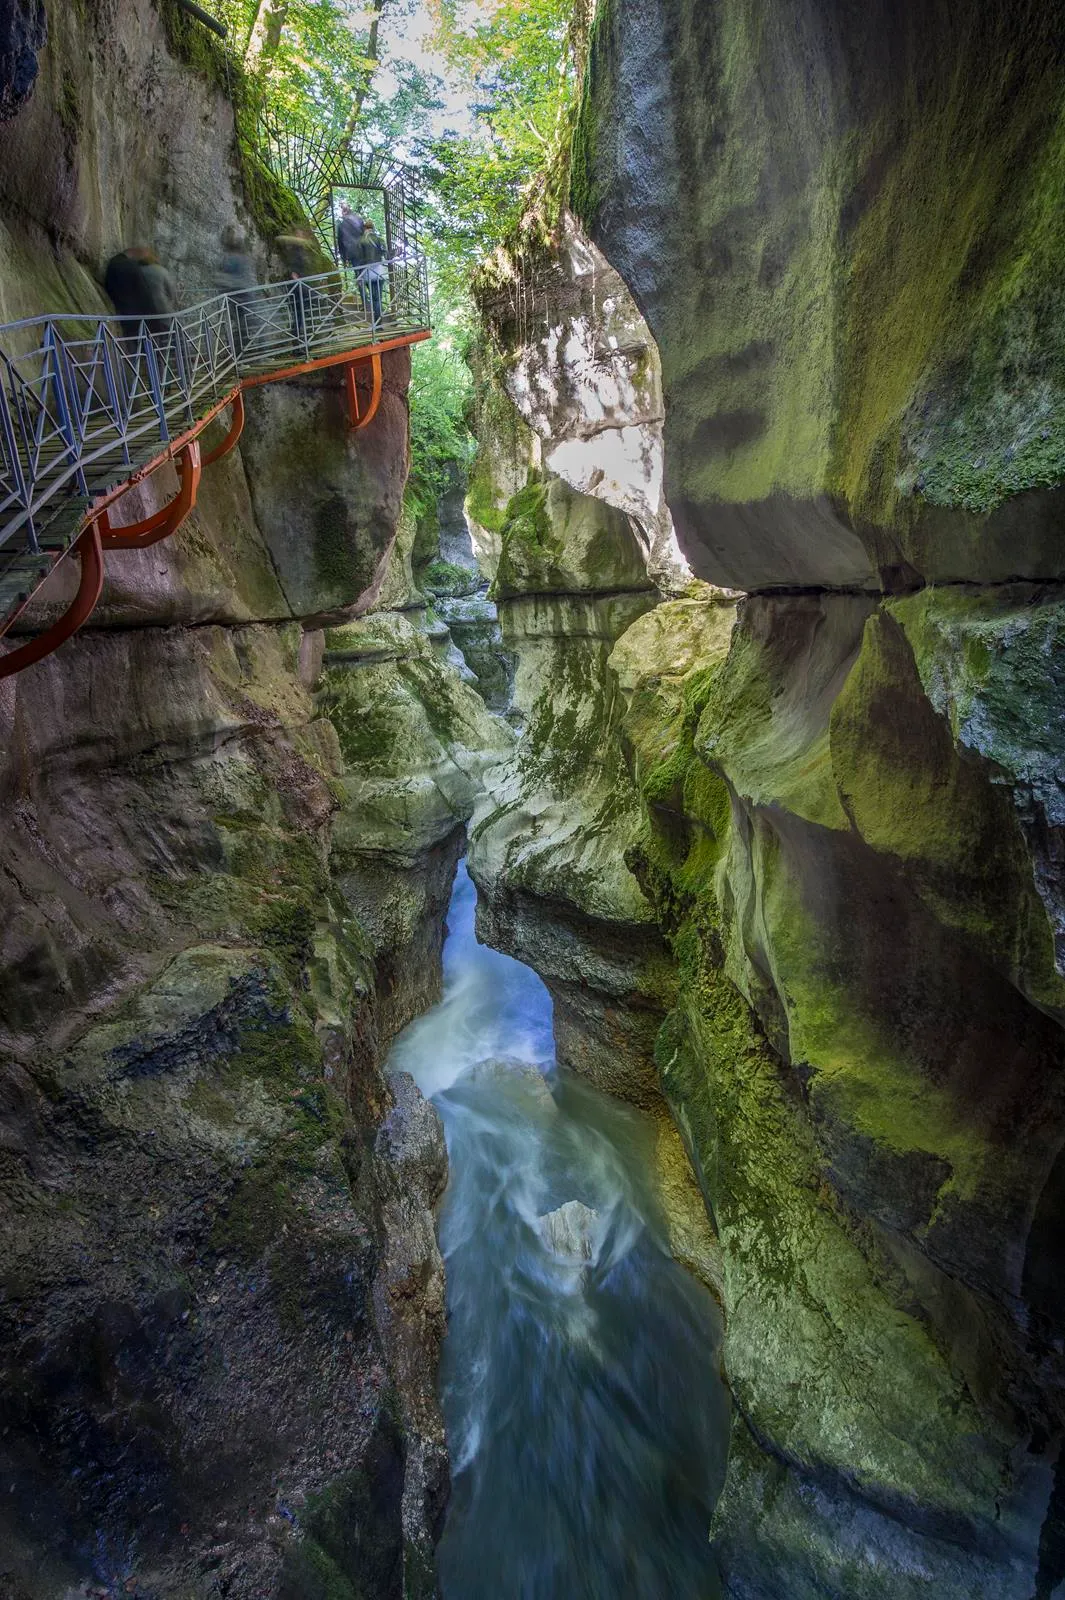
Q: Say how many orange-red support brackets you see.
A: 4